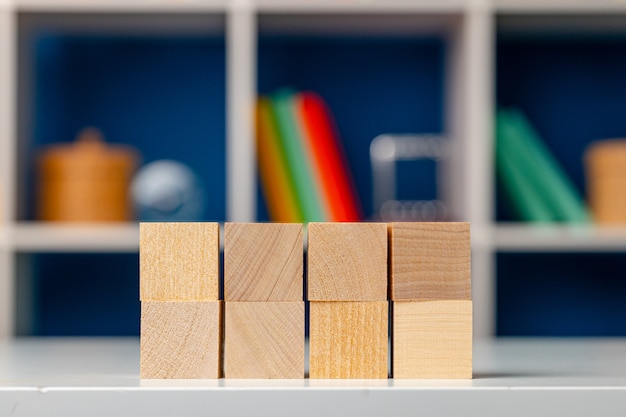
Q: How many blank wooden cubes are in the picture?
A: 8